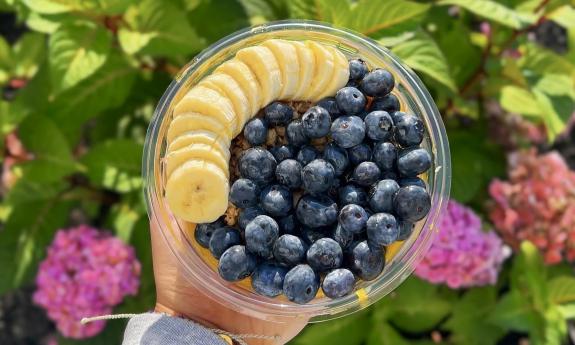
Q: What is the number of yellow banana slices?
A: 12